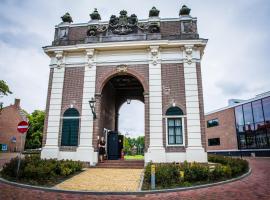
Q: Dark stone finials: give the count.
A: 4